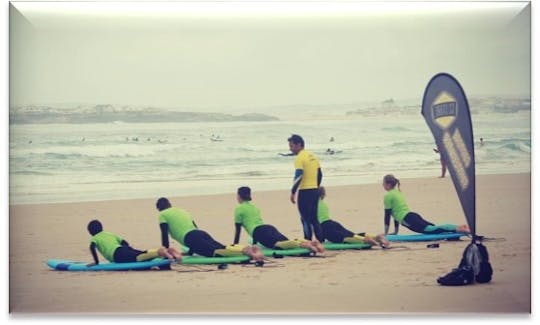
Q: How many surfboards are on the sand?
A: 5